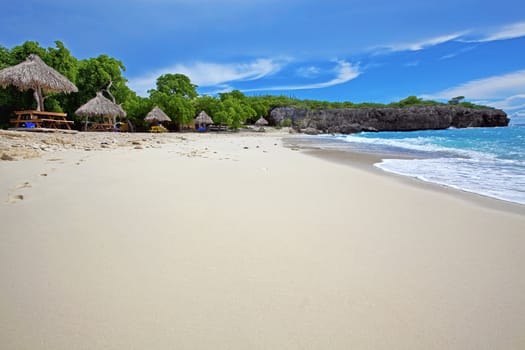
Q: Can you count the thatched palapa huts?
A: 5